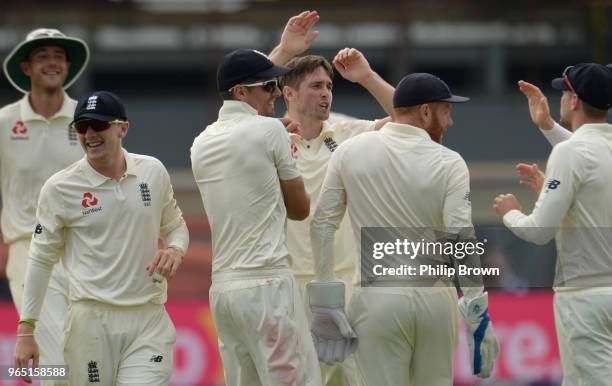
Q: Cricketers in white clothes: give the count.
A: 6